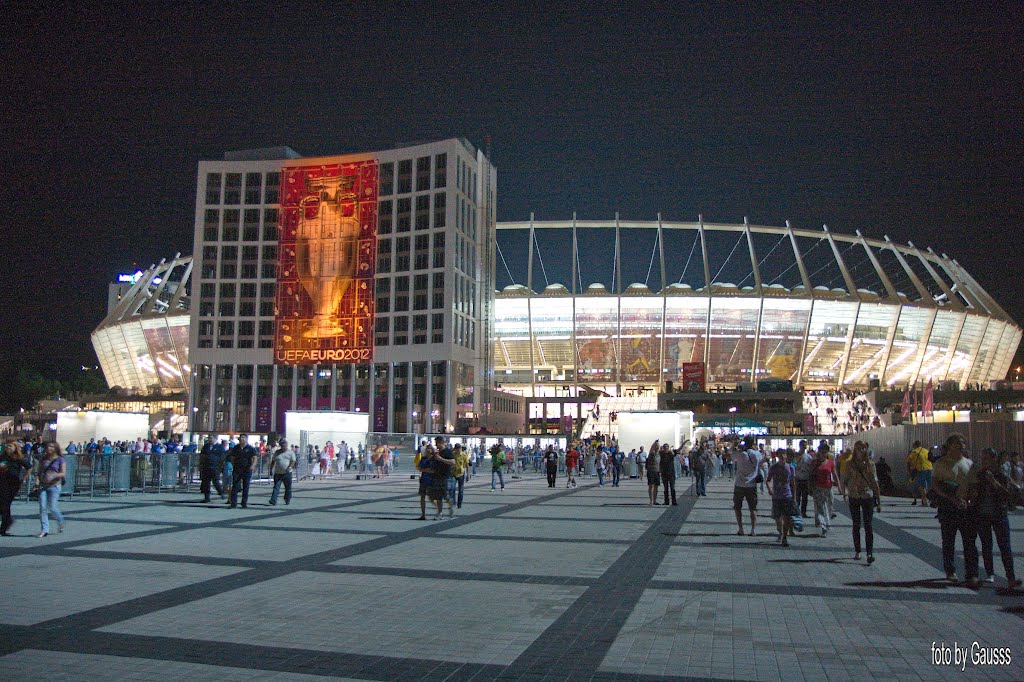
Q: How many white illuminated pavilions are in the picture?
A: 3